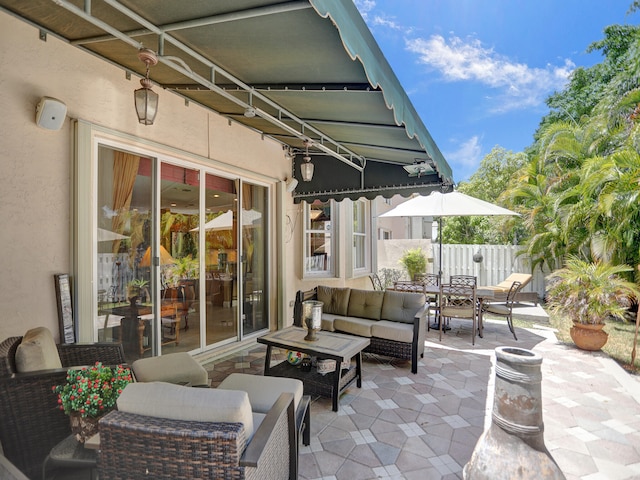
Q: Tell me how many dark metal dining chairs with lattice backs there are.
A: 6